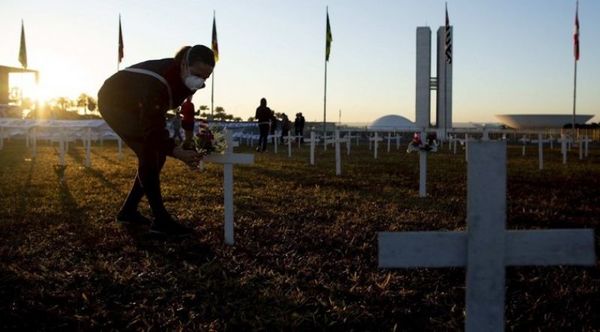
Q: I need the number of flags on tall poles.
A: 6